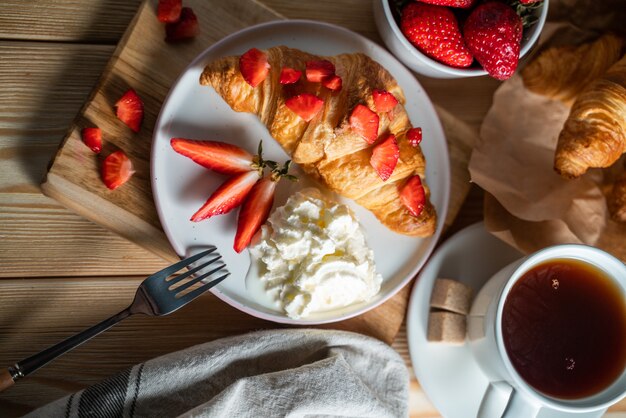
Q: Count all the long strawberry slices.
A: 3